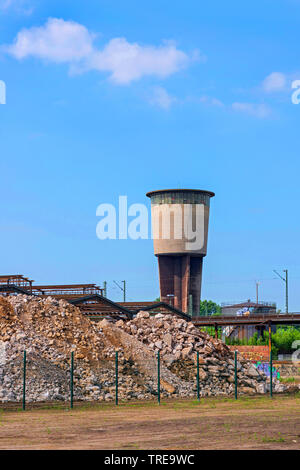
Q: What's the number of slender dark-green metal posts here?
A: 7